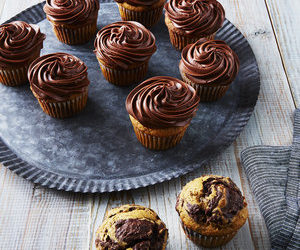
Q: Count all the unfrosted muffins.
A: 2